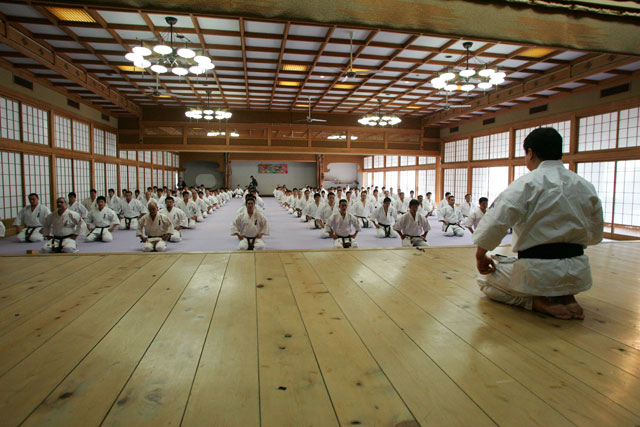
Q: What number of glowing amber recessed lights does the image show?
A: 11